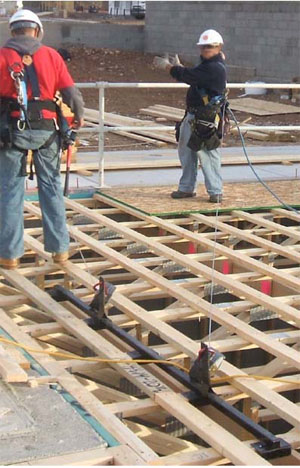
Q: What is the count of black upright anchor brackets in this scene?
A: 2